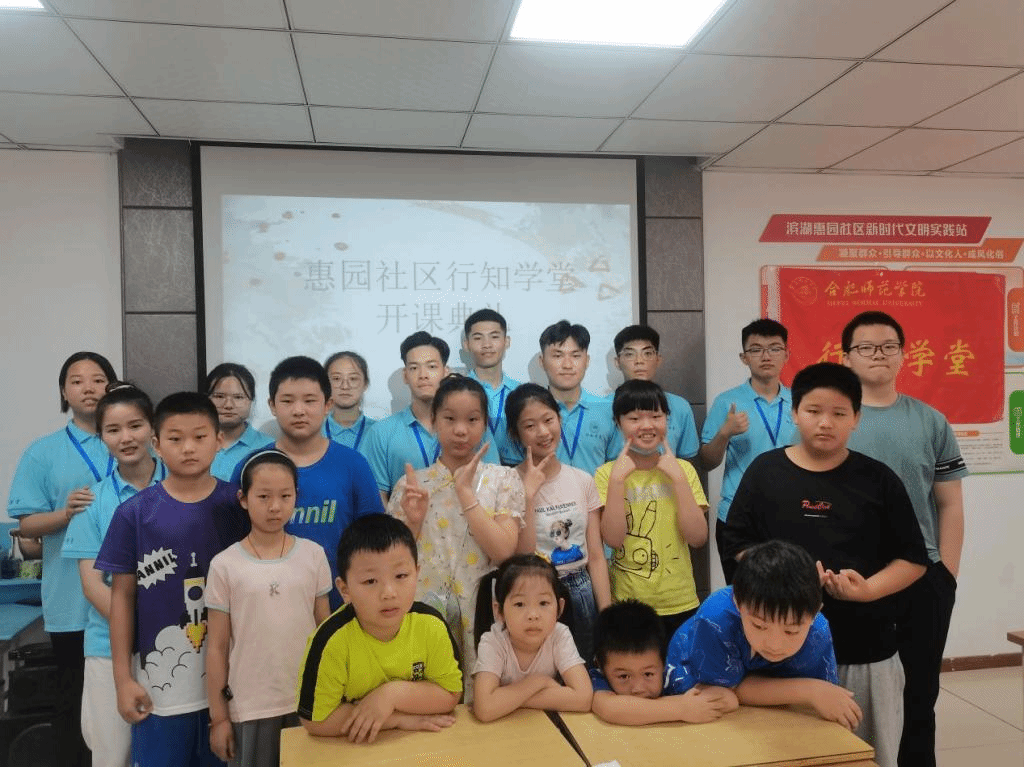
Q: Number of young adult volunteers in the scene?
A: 9